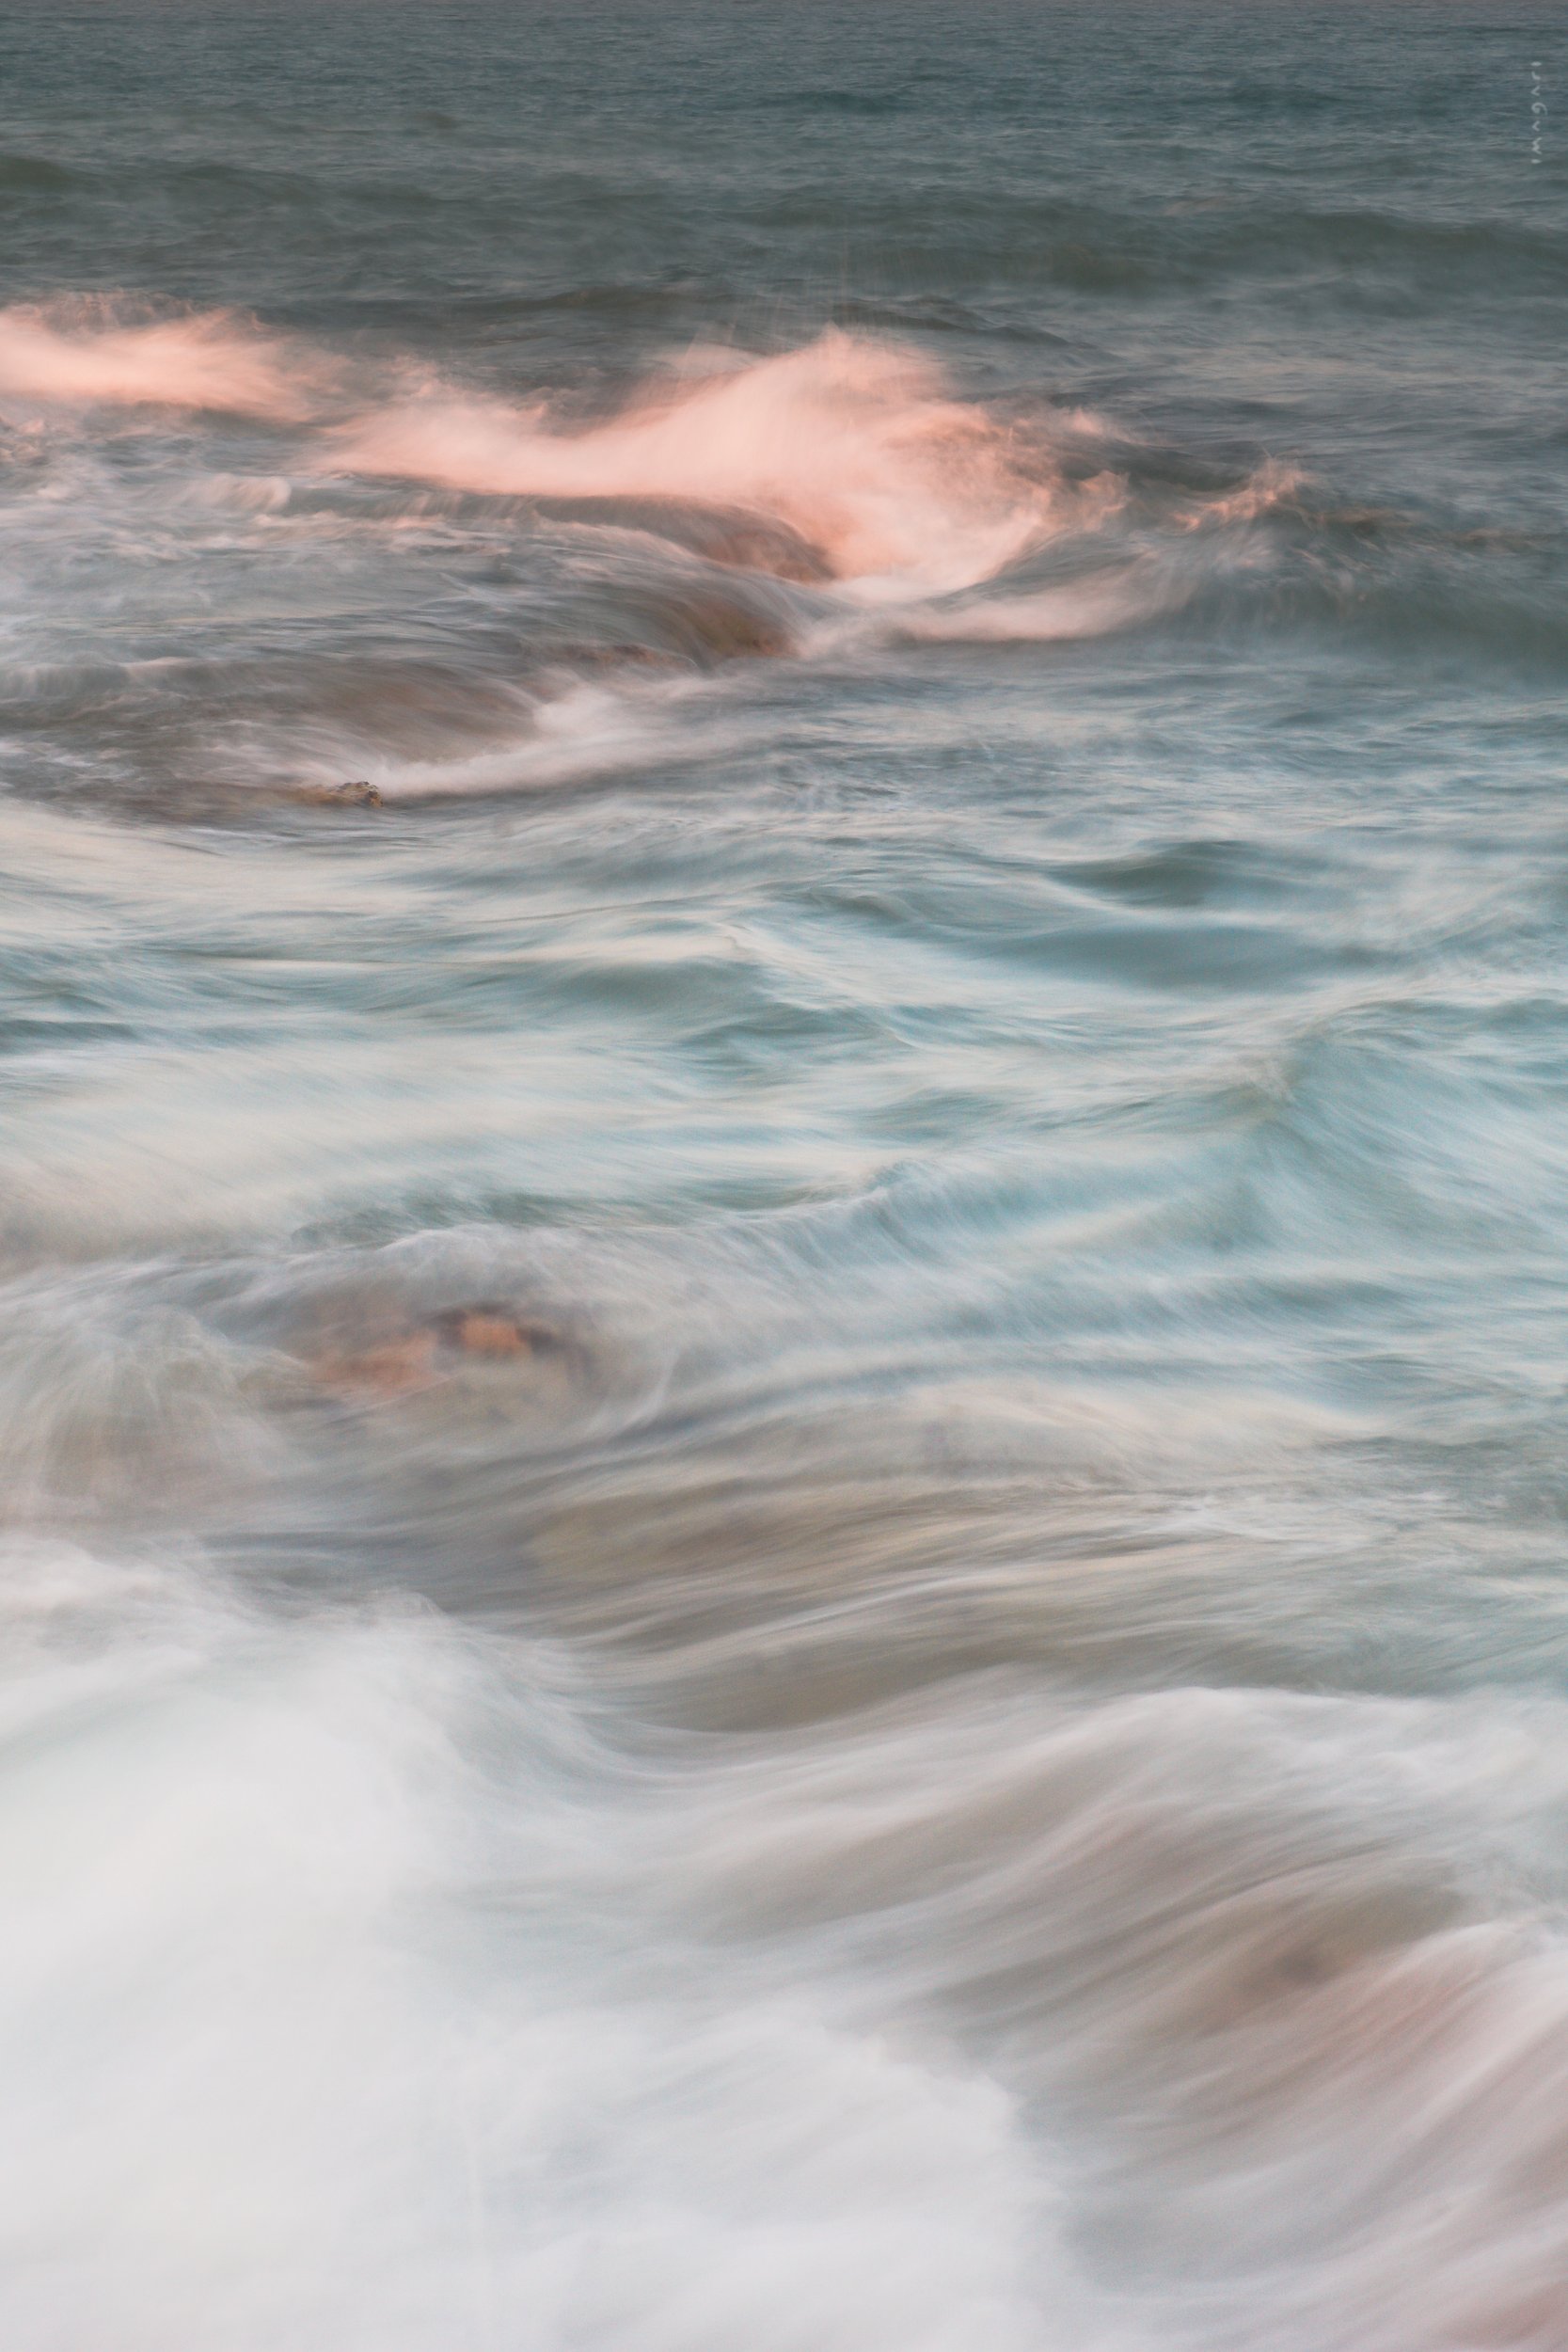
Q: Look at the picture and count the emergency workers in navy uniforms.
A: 0